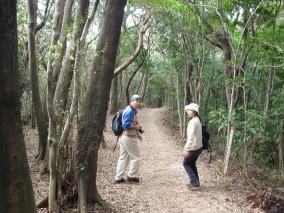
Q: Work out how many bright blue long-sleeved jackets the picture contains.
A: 1